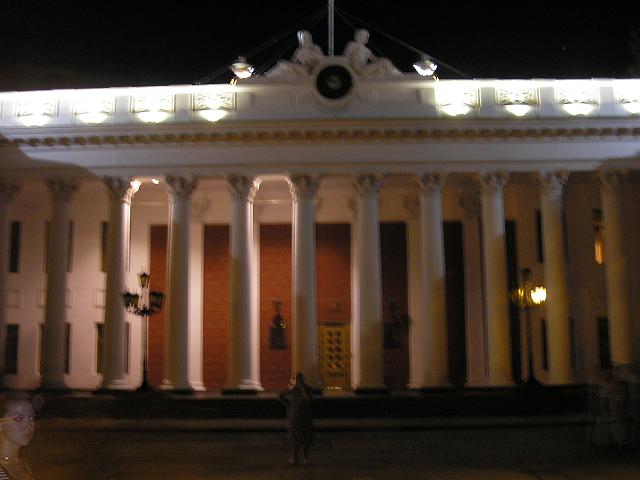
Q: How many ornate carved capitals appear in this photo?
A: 11